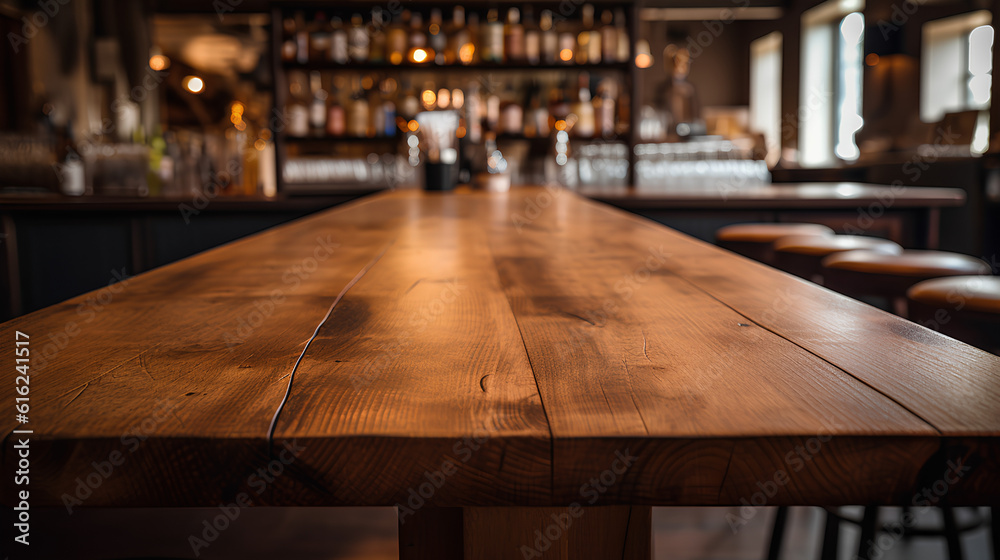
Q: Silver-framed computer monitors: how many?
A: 0